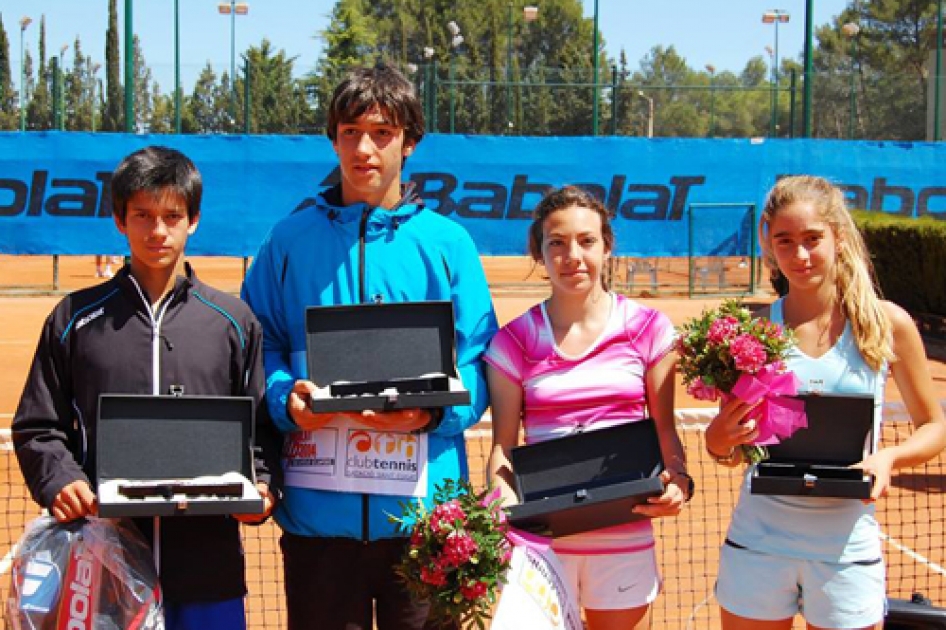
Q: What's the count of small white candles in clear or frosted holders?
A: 0